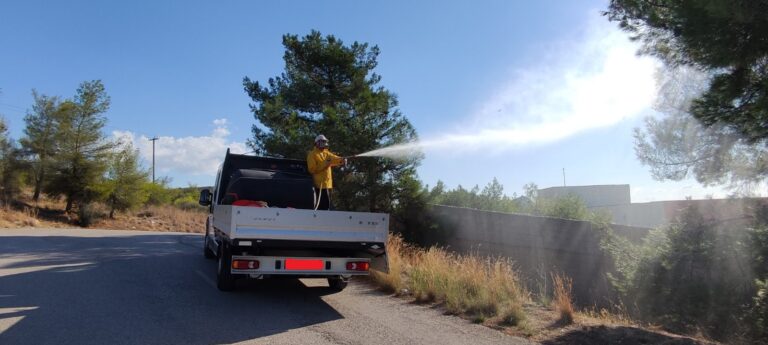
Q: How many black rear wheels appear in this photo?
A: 2